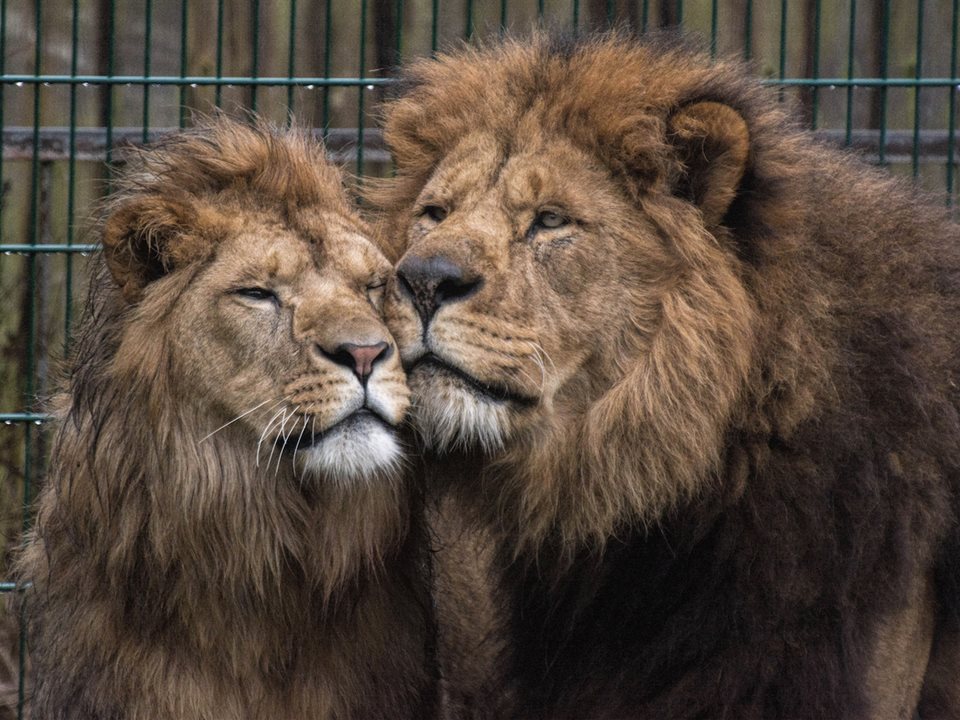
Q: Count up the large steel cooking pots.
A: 0